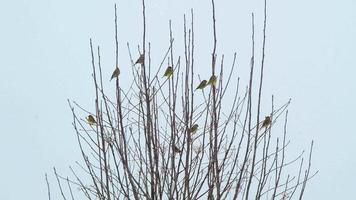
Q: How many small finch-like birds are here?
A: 9